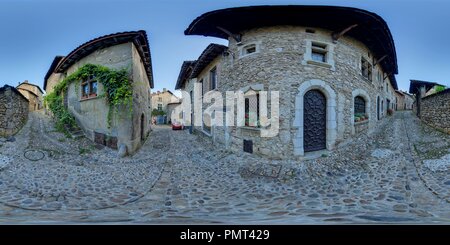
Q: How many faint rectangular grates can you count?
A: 1